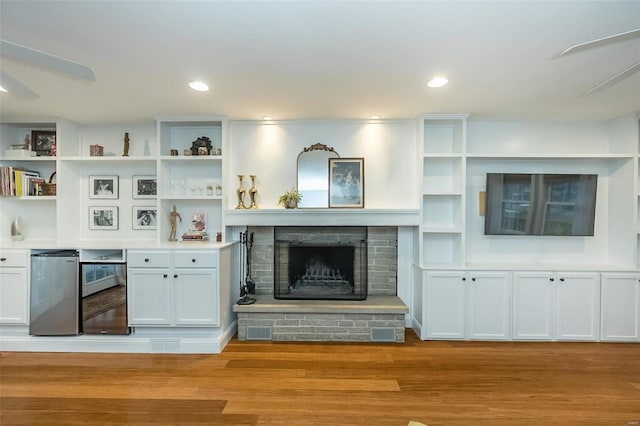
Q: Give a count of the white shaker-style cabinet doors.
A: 8